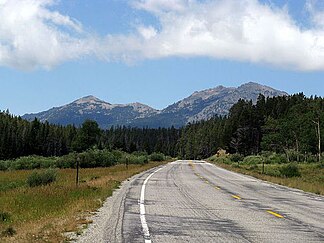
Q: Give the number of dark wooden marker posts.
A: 3